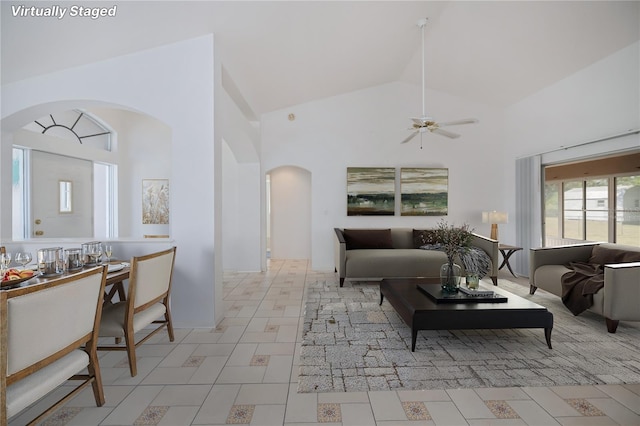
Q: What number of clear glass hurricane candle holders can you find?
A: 3